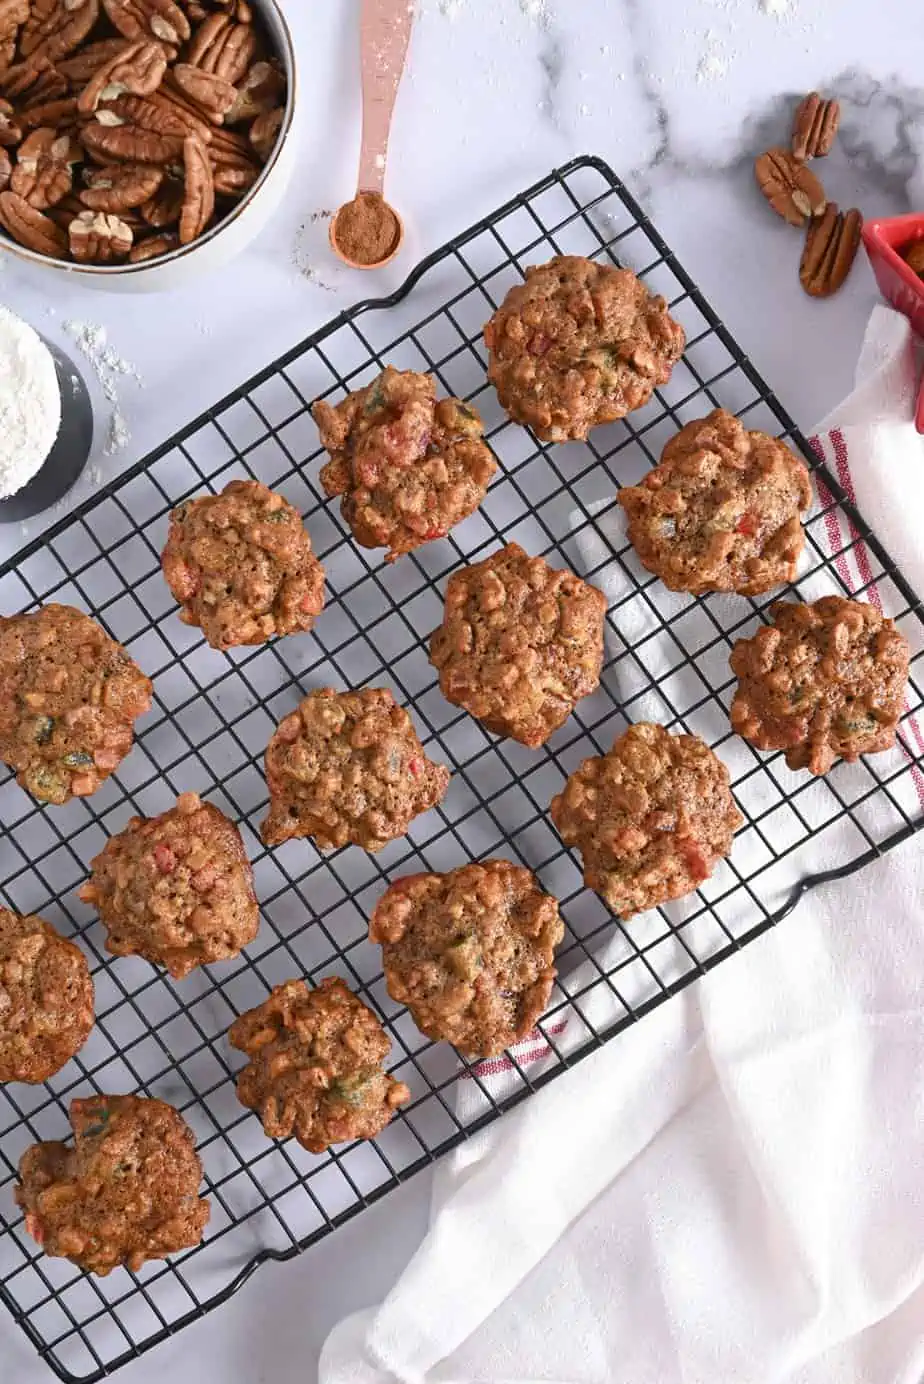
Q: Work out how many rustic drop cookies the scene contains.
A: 14